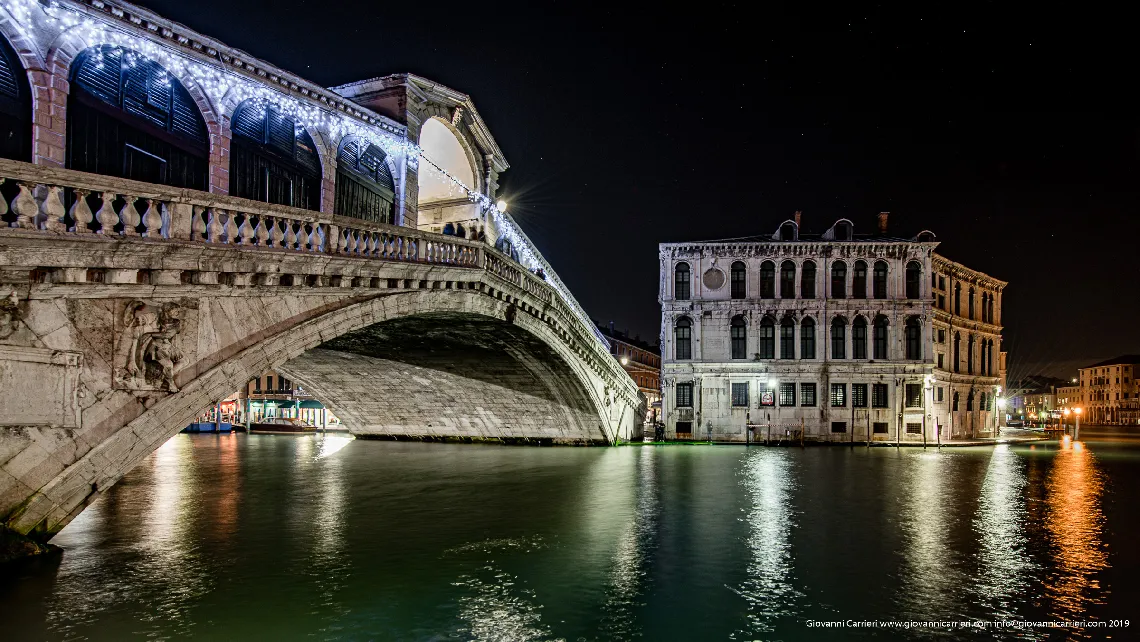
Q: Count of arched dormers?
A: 3